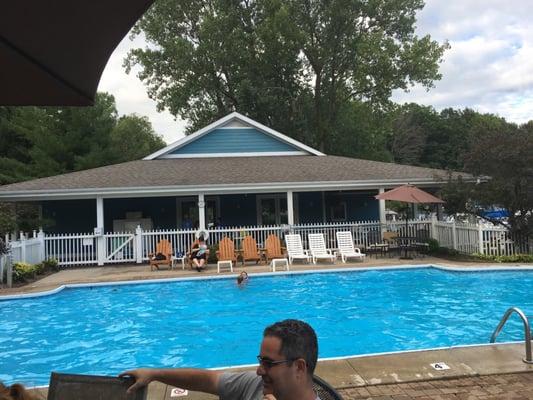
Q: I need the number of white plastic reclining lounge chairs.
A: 3